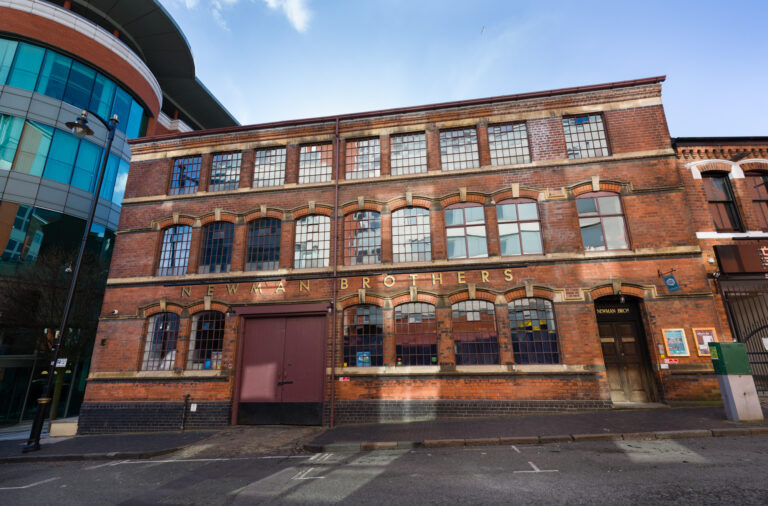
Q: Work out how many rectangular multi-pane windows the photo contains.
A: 9